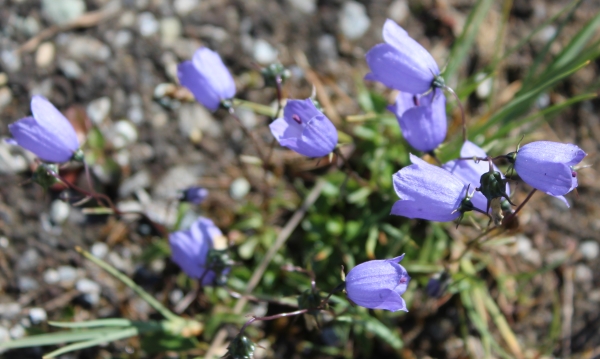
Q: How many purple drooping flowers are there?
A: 10